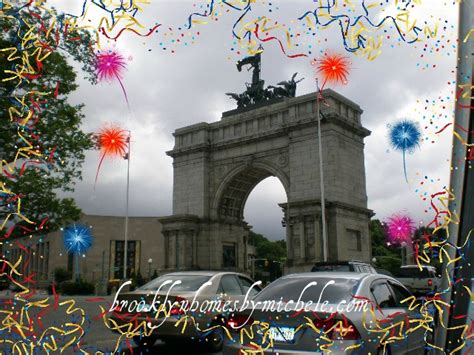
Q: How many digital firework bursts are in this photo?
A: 6